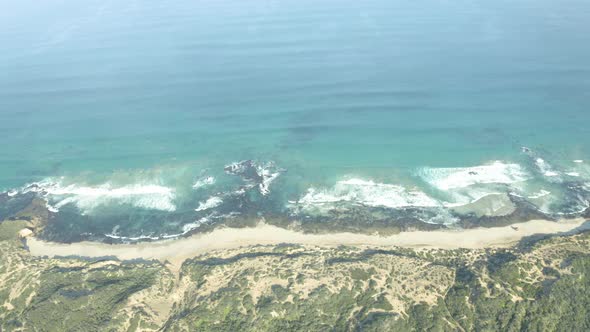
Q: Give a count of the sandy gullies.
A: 1